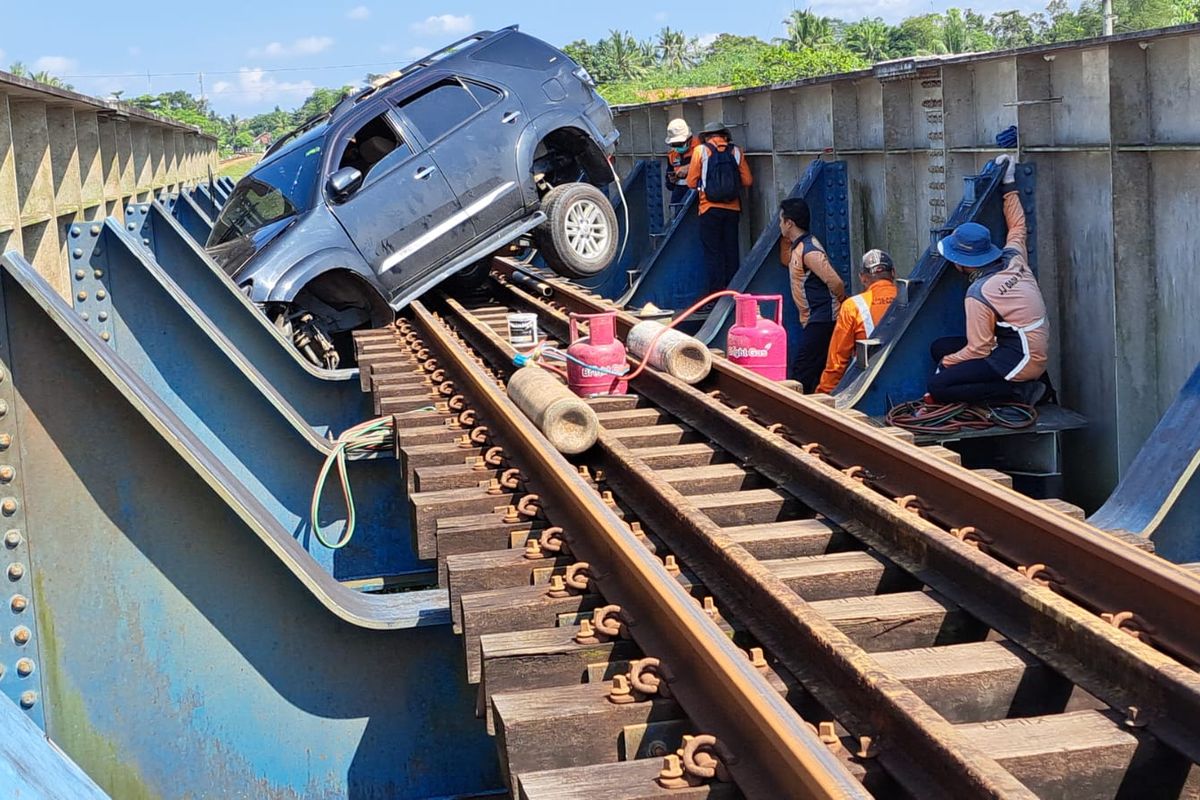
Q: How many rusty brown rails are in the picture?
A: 4